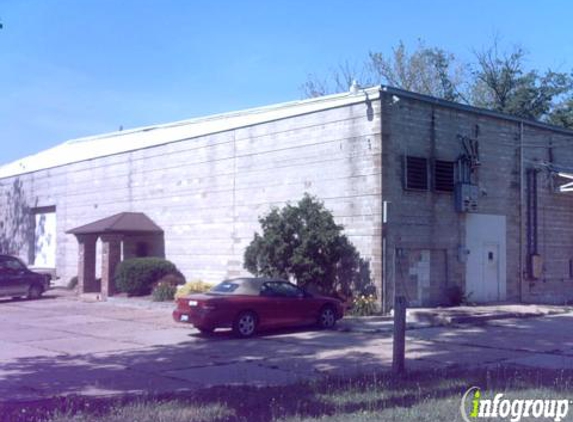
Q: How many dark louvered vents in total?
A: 2